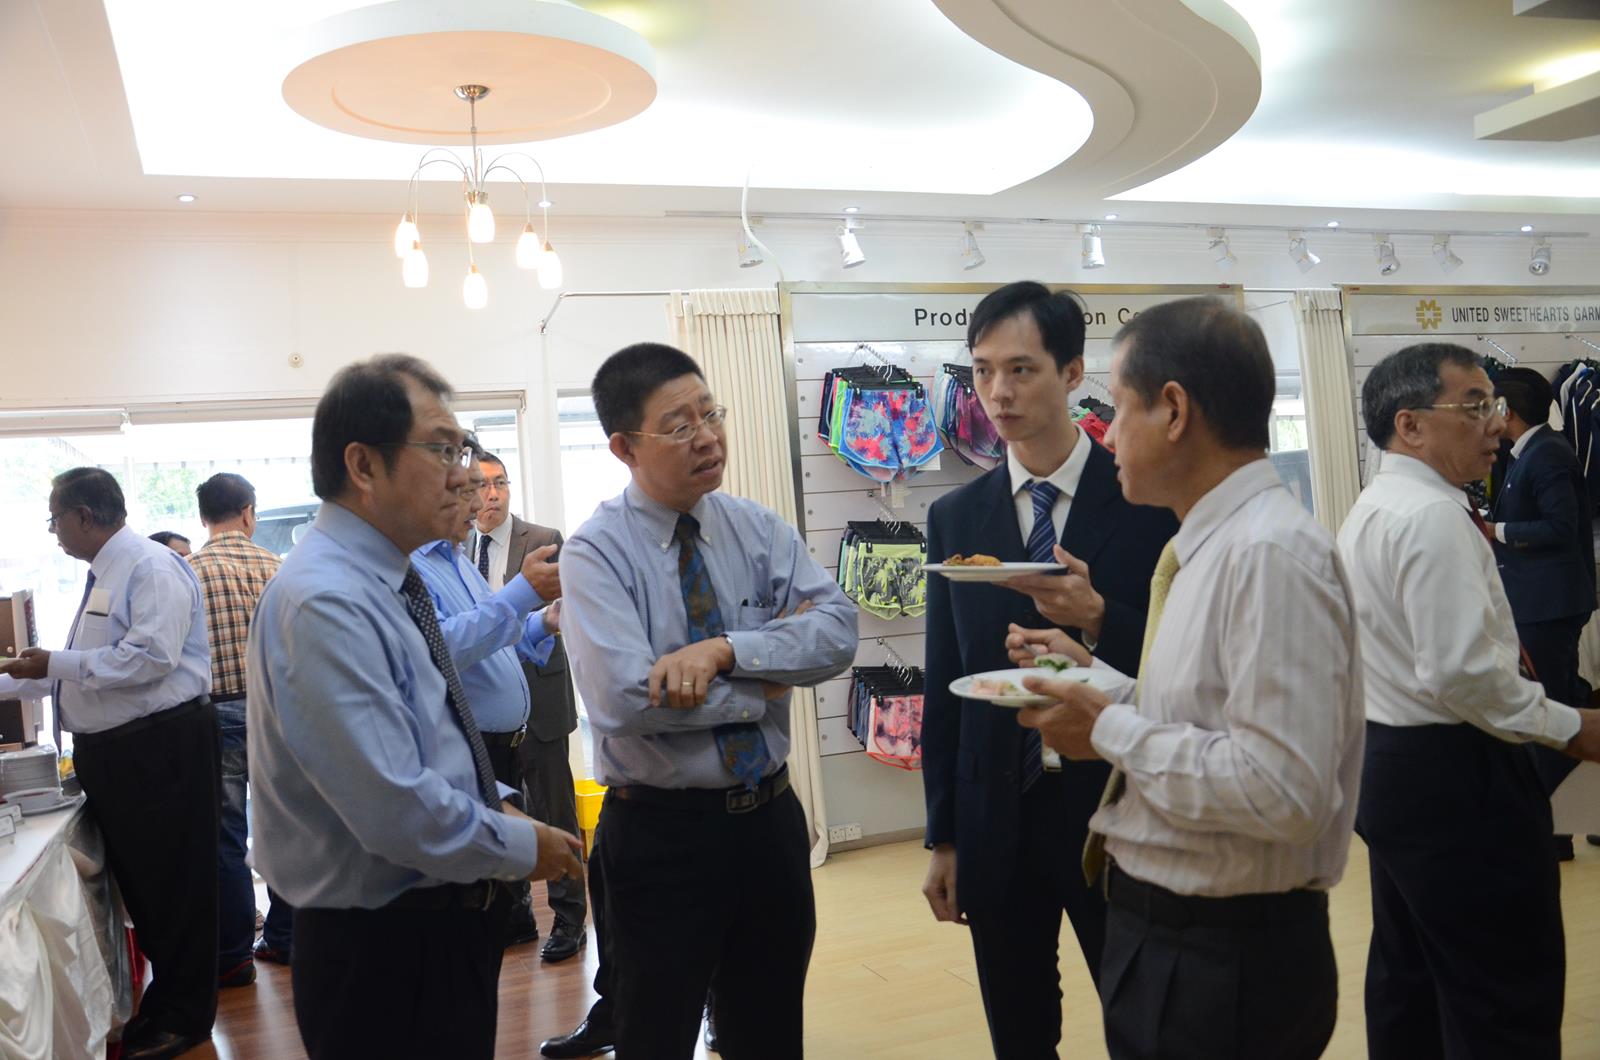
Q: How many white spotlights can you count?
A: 9